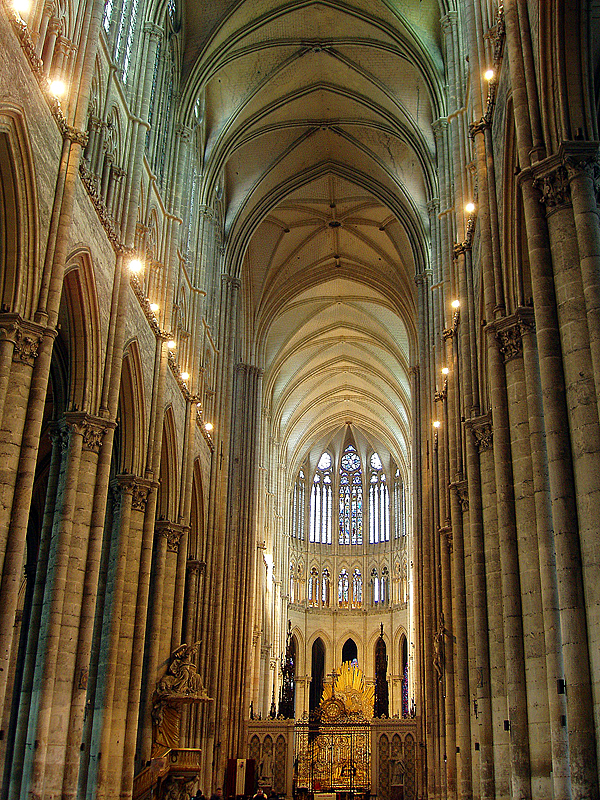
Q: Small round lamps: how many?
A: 12